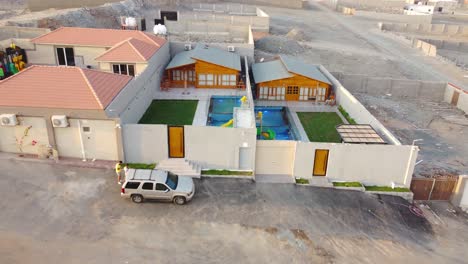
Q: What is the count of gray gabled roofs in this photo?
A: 2